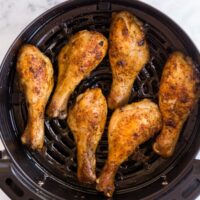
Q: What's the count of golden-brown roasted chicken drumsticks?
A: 6